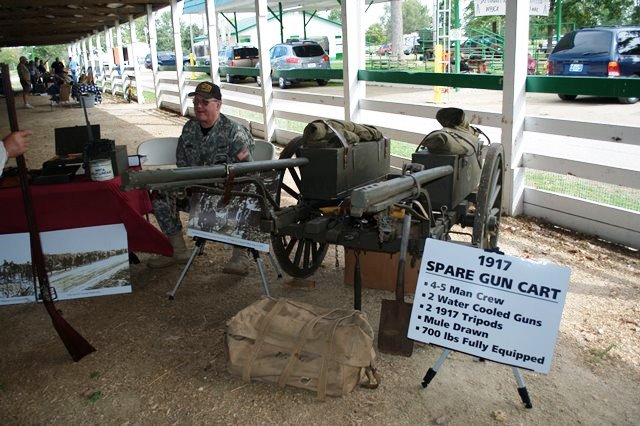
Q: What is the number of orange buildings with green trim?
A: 0